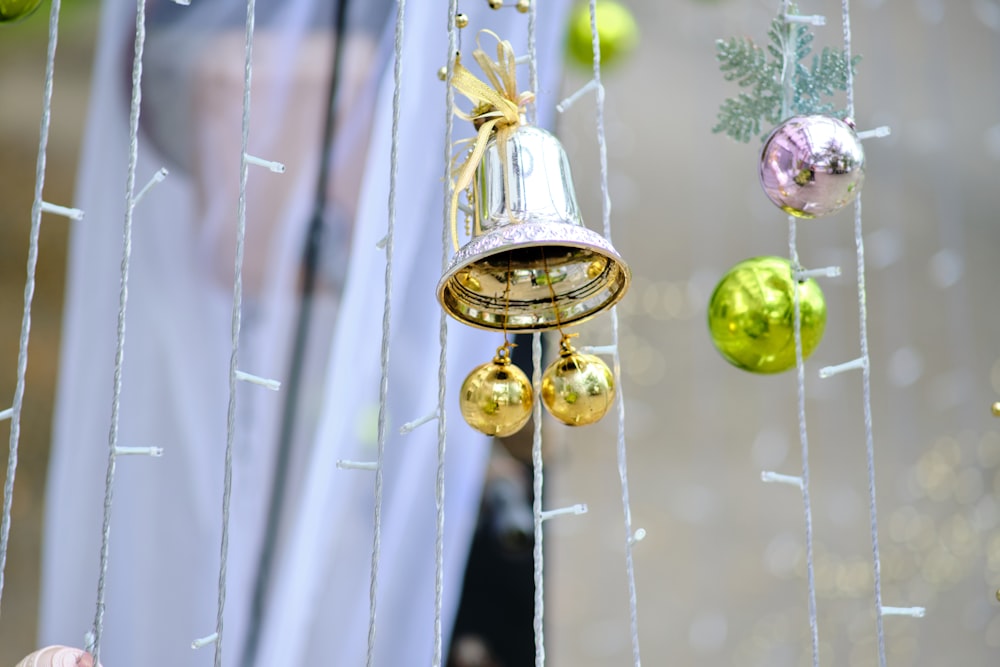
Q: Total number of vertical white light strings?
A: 9